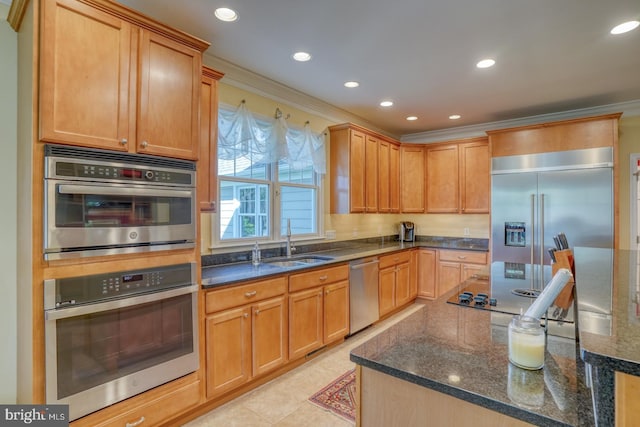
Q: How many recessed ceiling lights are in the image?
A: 8